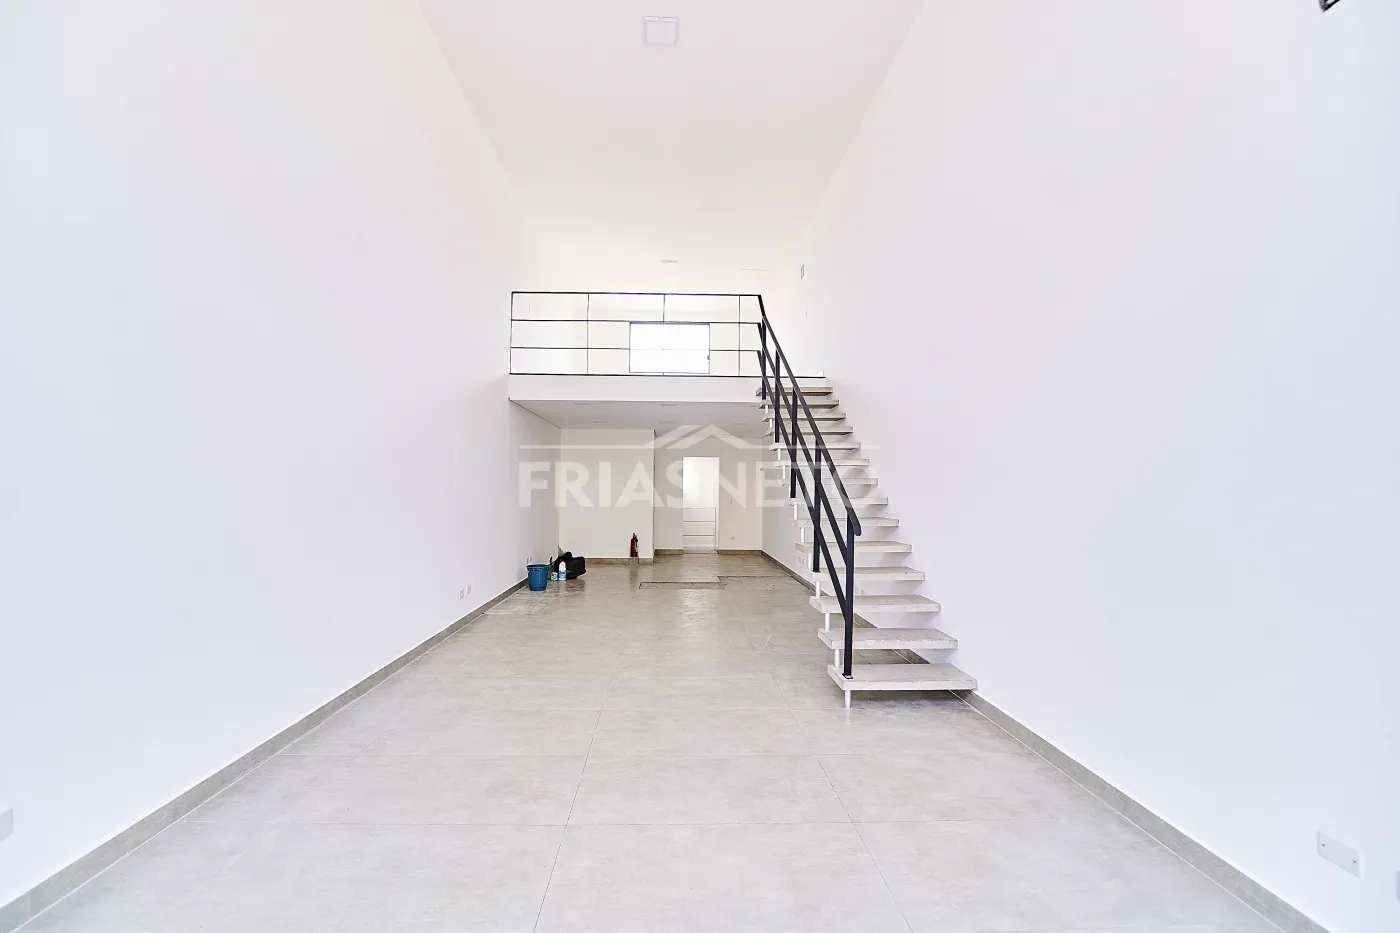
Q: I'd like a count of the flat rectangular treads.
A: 14